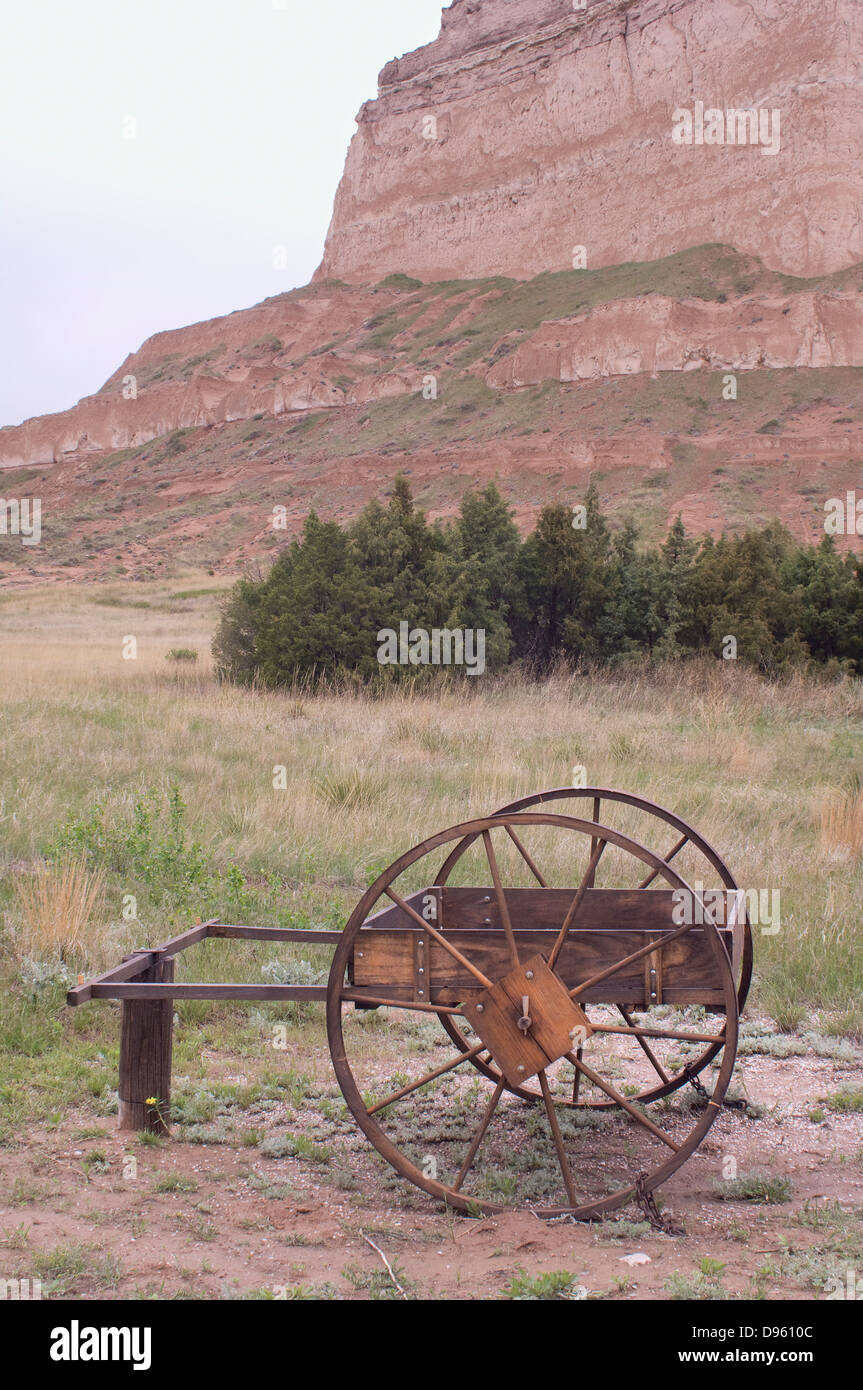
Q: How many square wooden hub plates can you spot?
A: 1